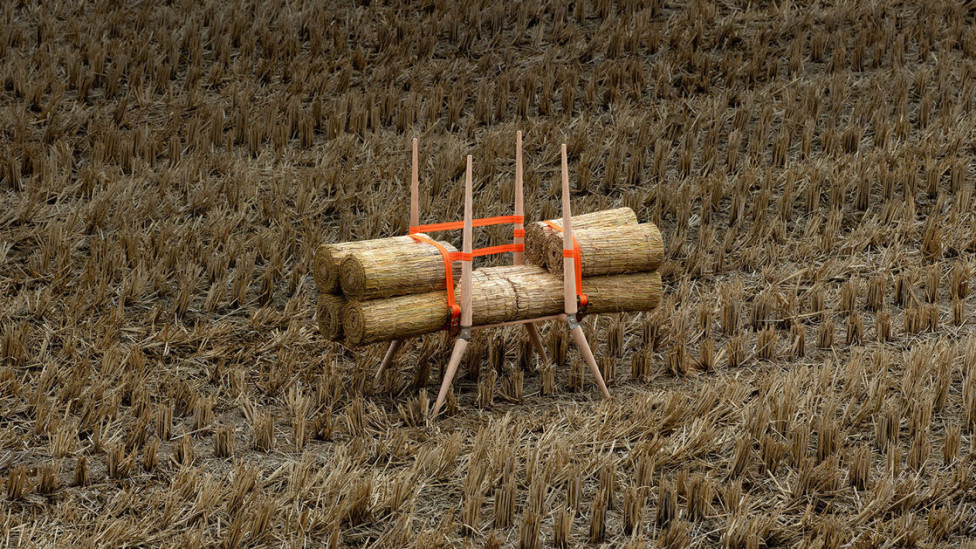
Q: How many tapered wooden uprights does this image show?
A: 4